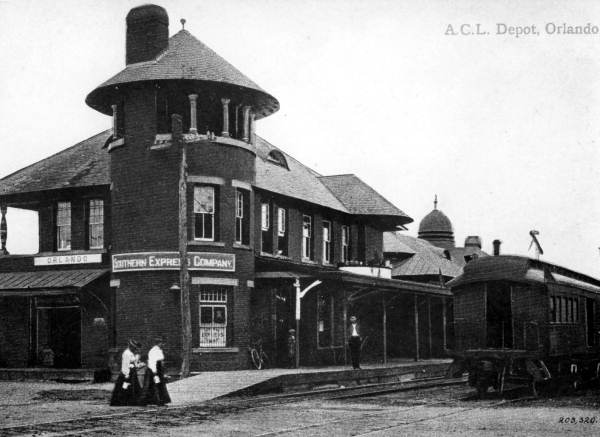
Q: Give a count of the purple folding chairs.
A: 0